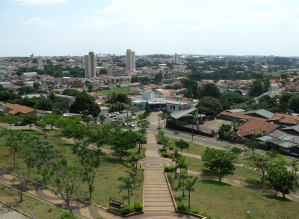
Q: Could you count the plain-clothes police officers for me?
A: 0